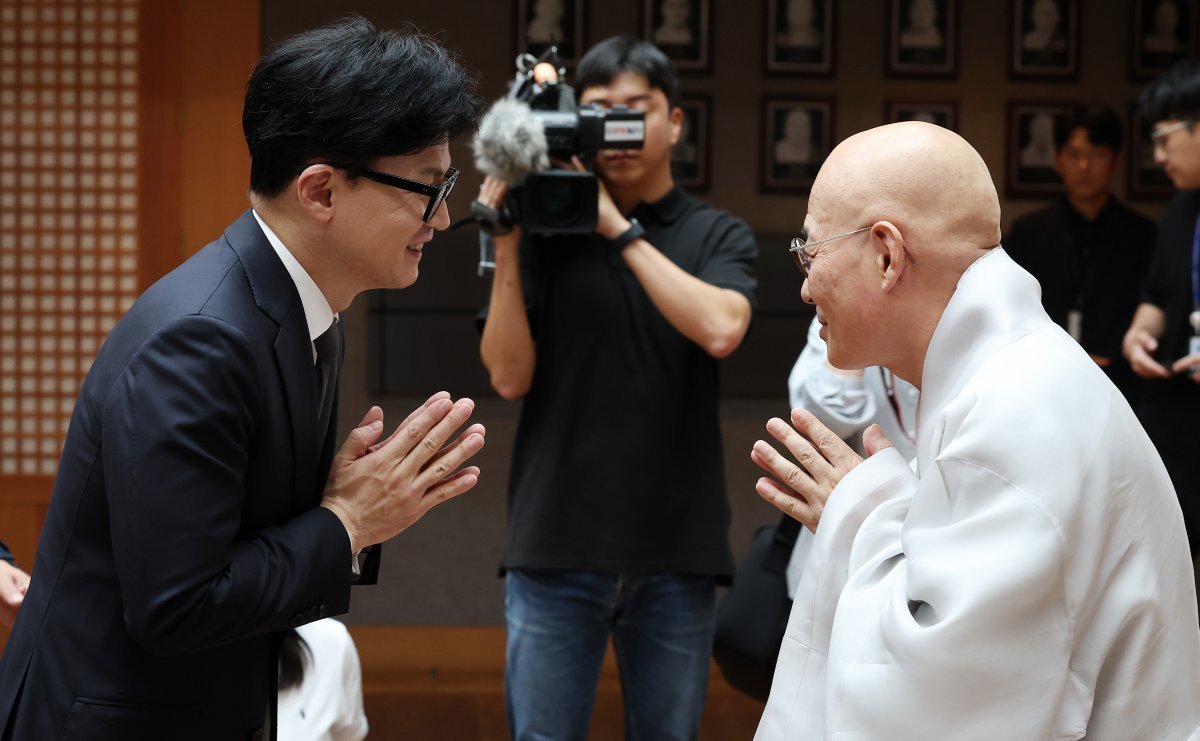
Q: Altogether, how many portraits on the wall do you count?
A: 11